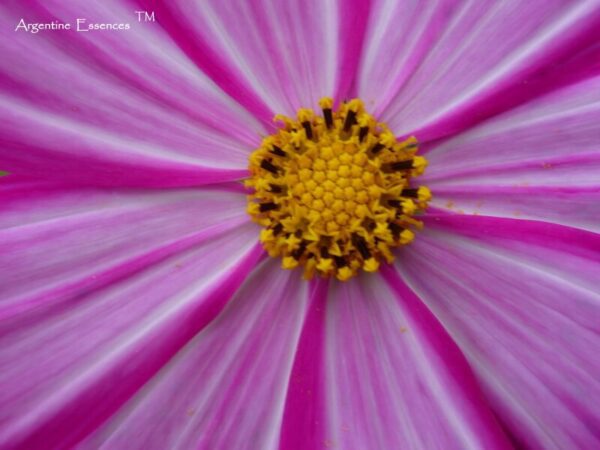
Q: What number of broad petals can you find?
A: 8